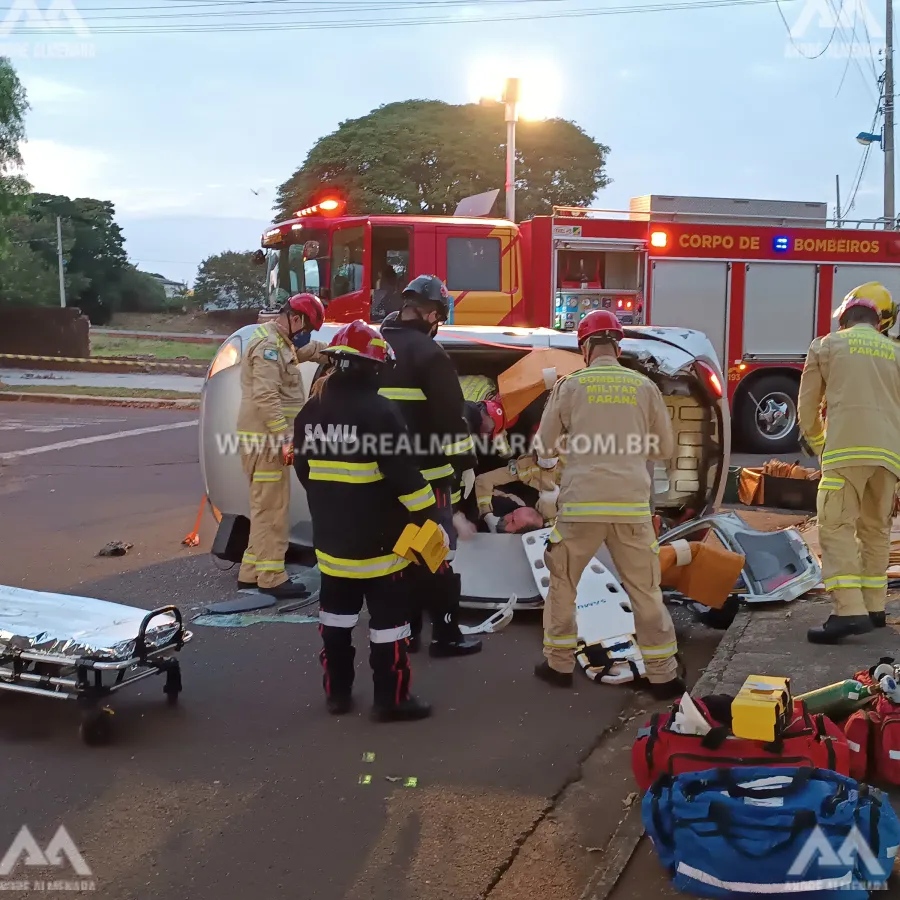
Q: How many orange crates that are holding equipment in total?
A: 1